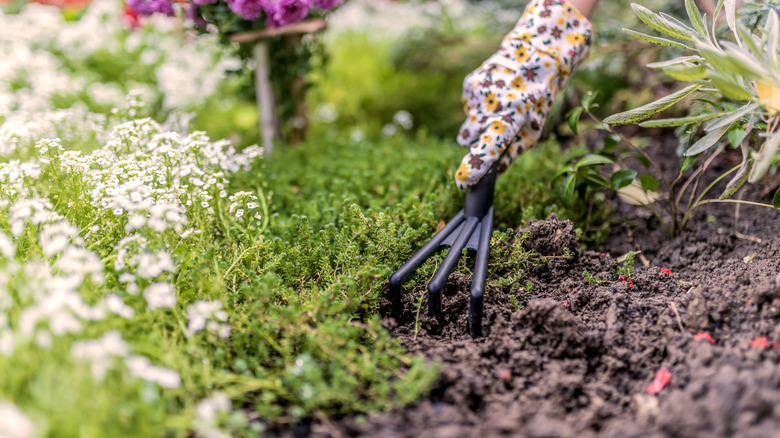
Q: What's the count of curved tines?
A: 3